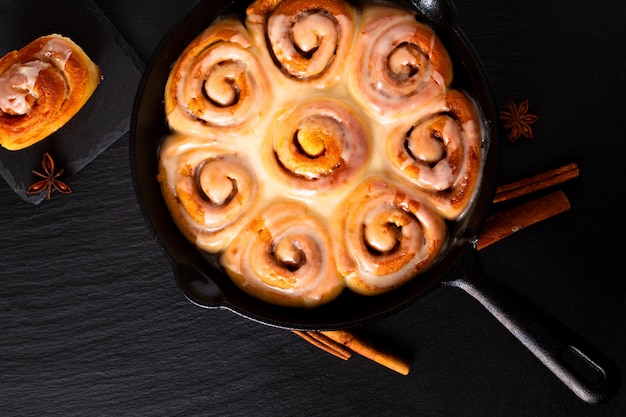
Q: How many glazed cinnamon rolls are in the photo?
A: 9